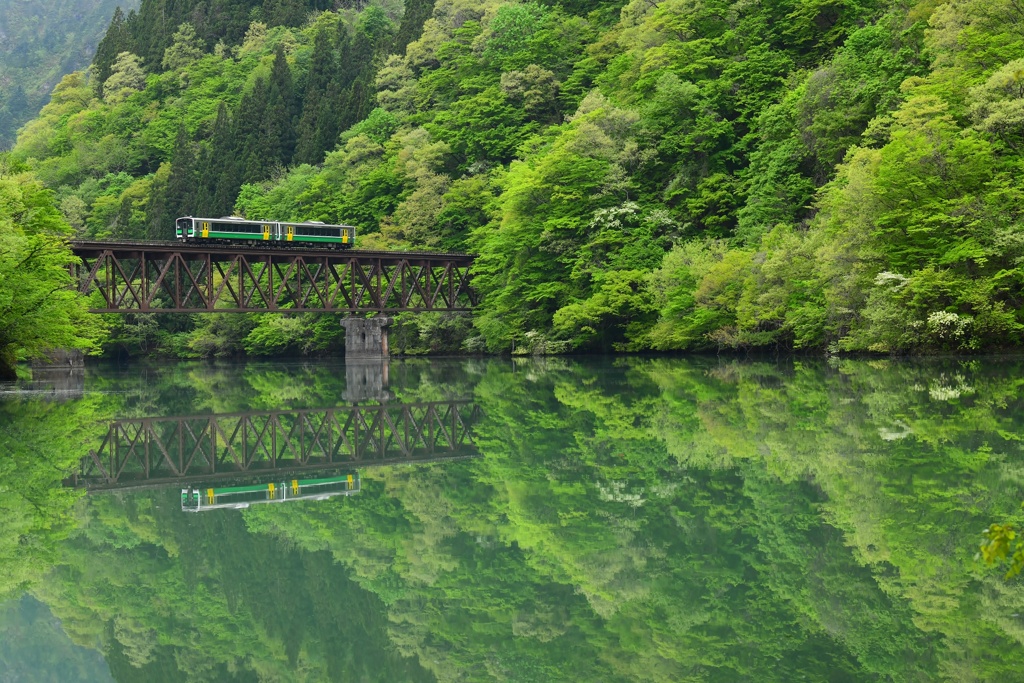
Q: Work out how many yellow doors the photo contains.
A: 4